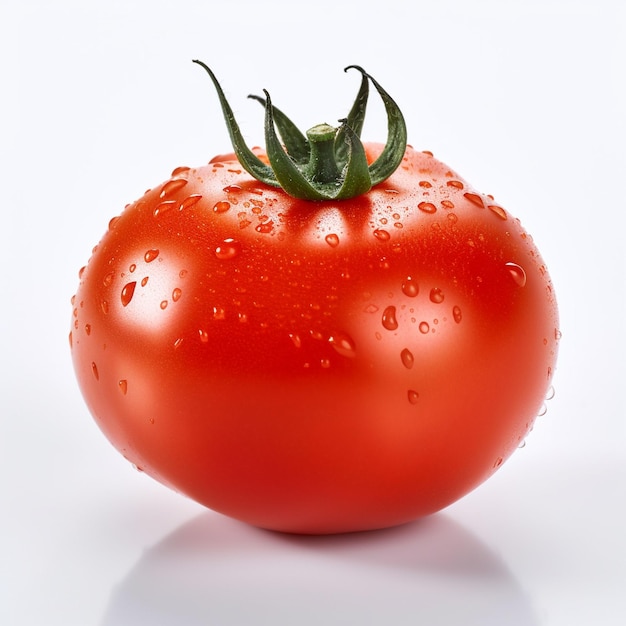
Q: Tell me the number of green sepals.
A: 6